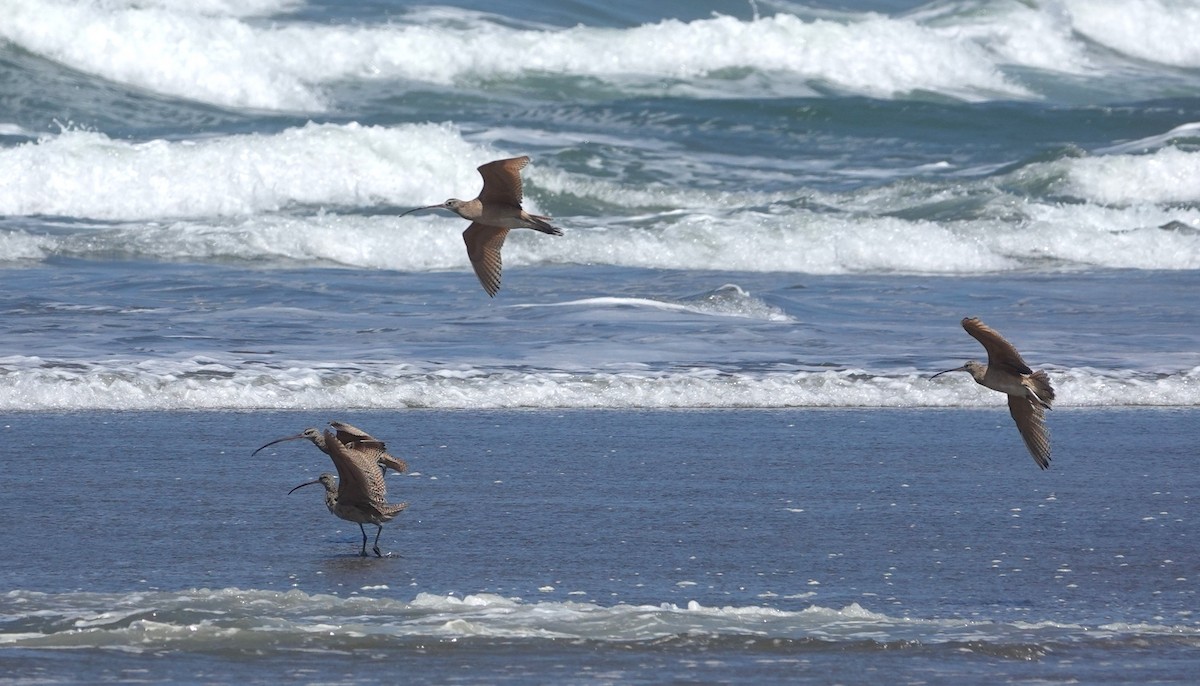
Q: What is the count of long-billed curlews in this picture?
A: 4